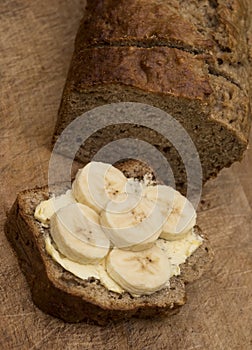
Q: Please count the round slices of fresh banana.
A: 5